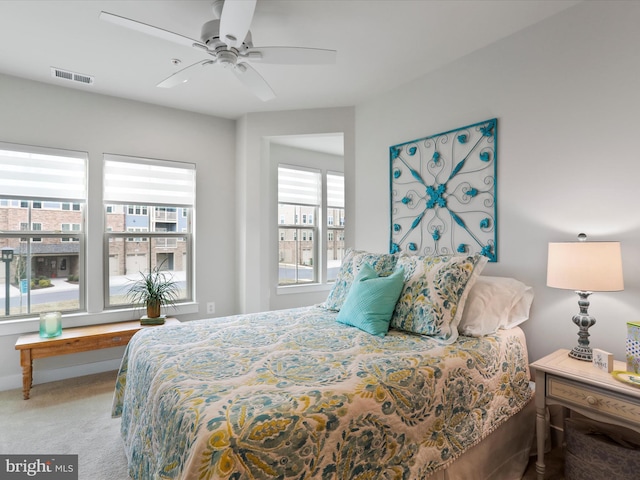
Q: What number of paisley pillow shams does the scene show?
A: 2